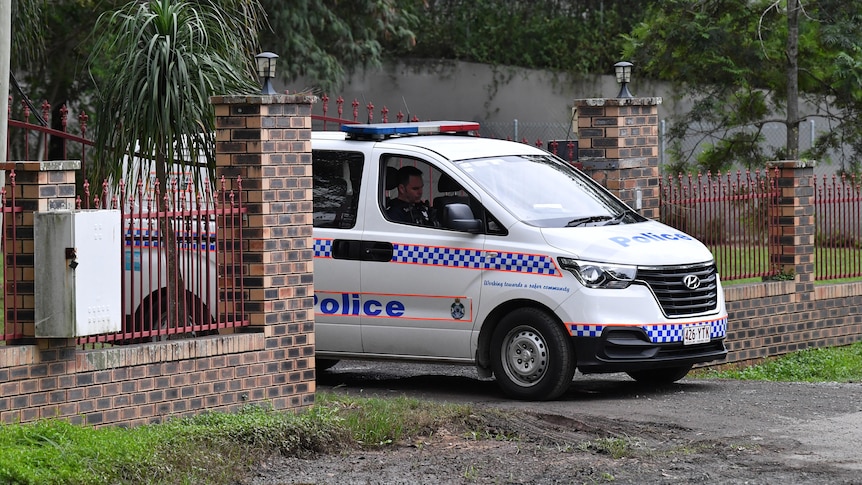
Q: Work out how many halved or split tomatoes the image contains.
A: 0